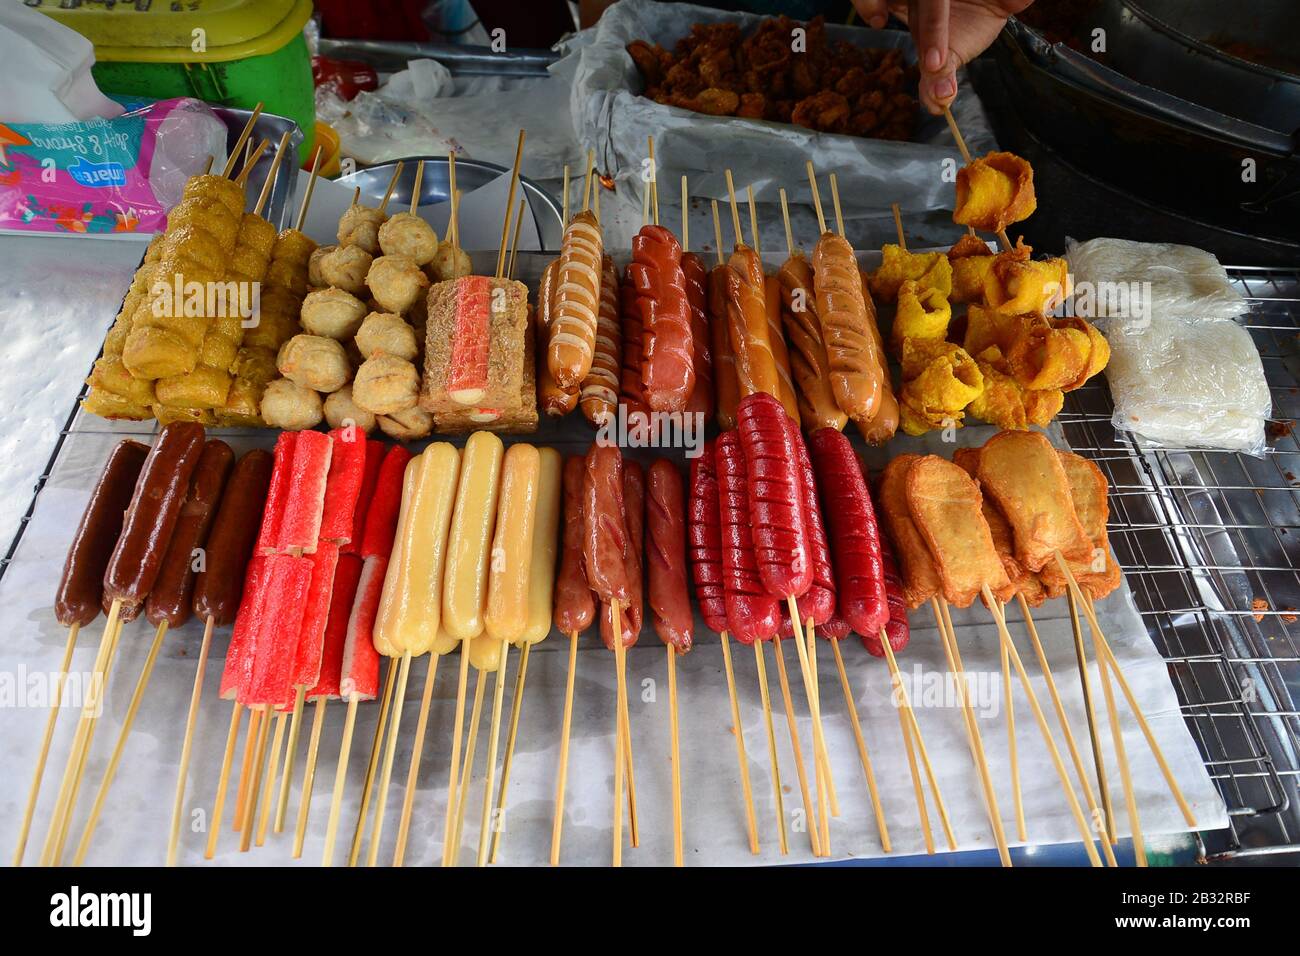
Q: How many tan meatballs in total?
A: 13